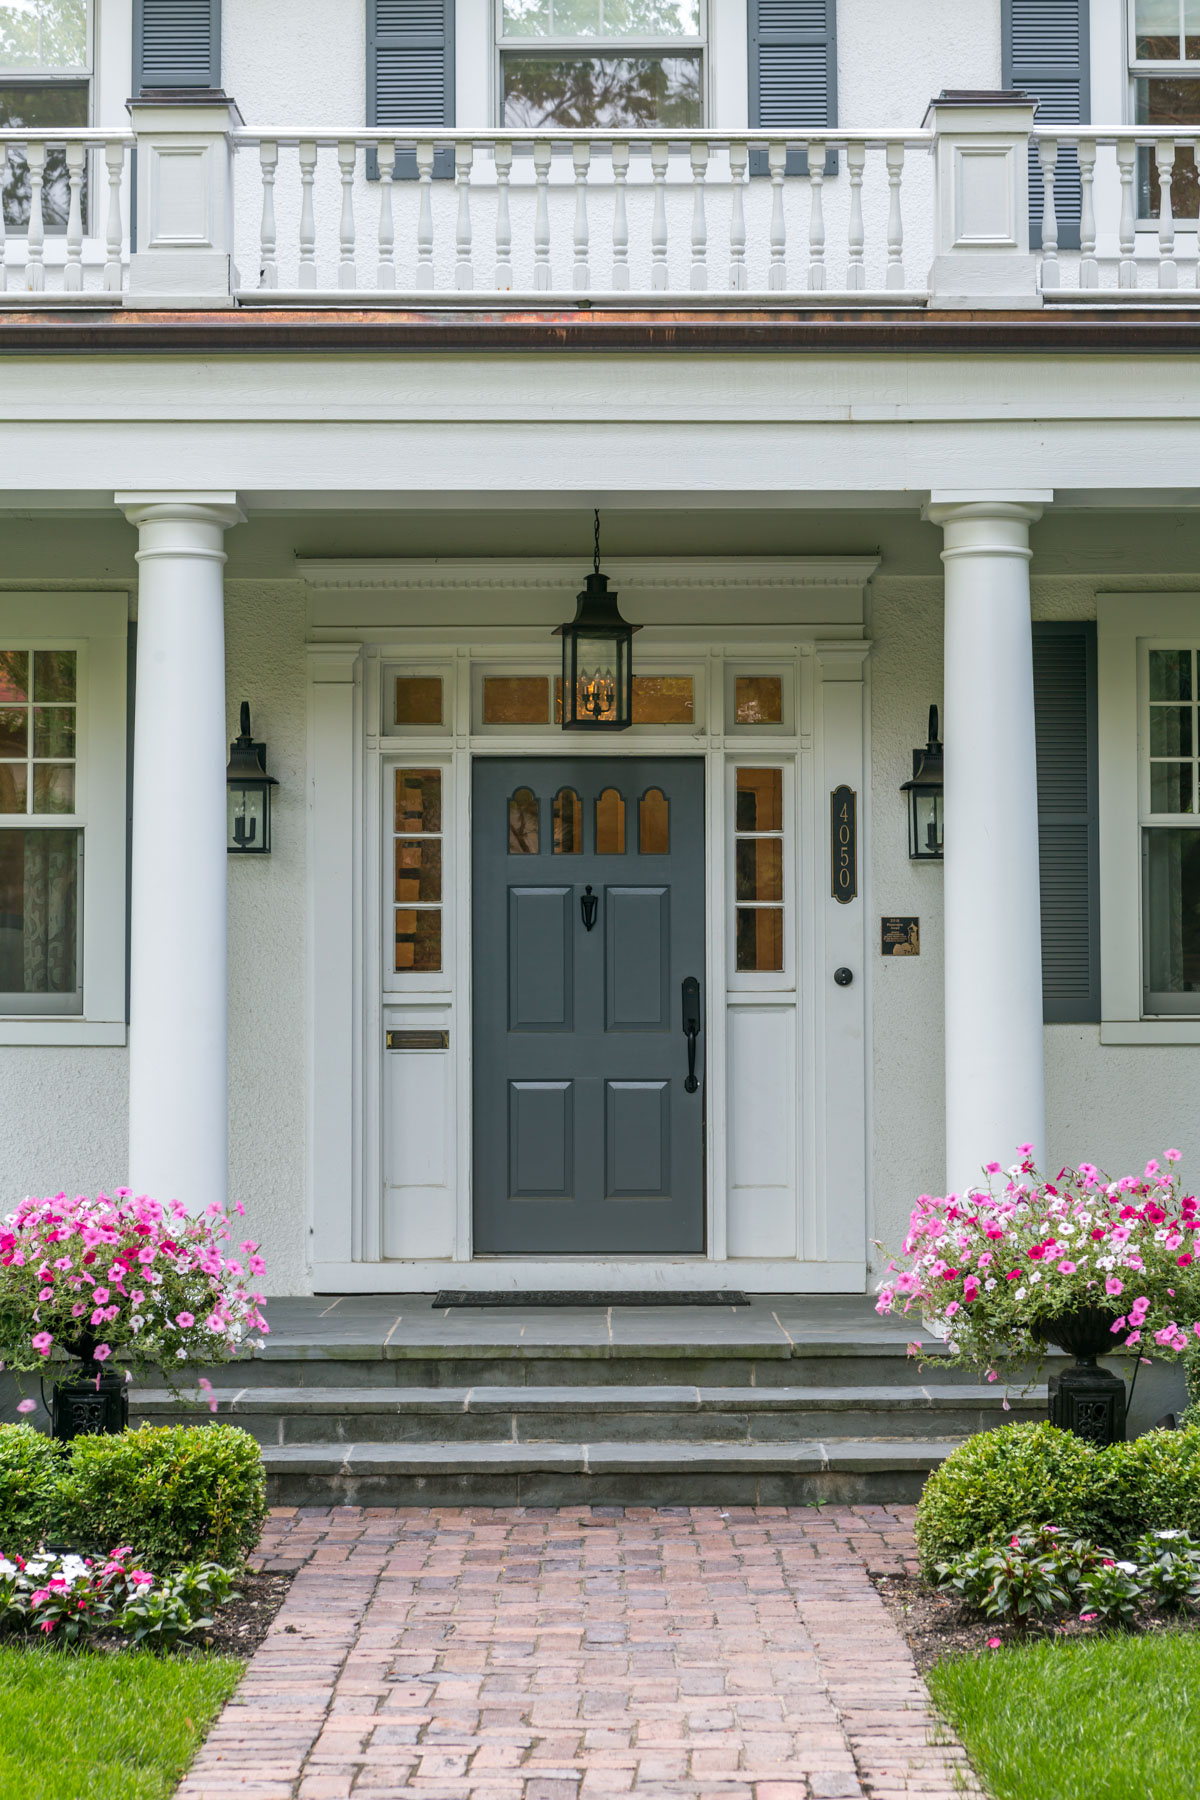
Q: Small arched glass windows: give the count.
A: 4